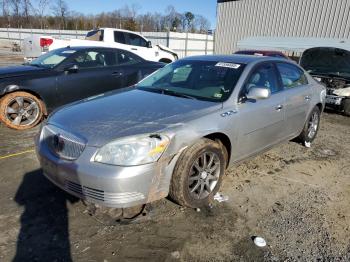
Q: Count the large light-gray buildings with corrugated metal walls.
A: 1